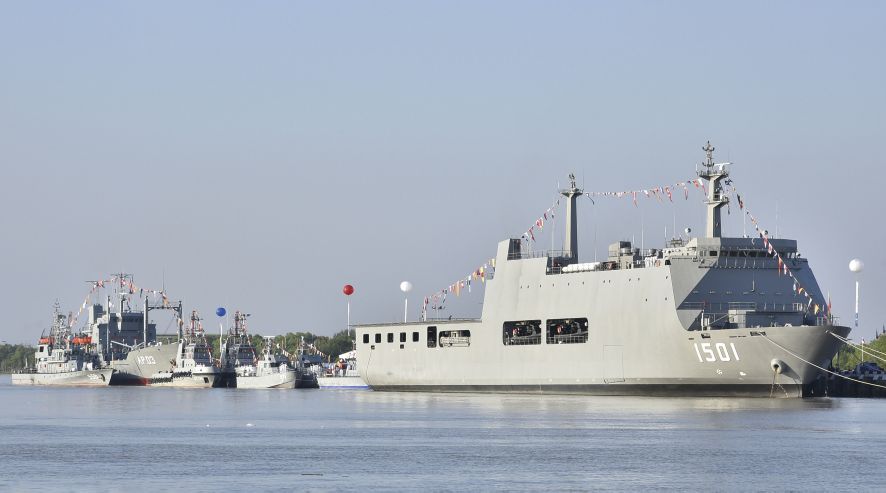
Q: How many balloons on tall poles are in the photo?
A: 4